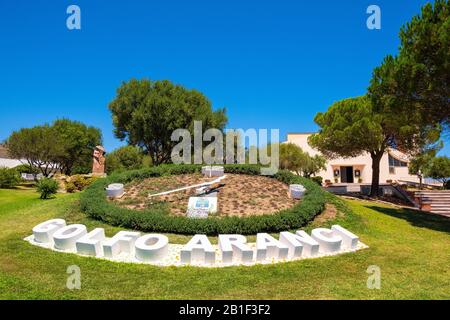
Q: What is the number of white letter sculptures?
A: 11